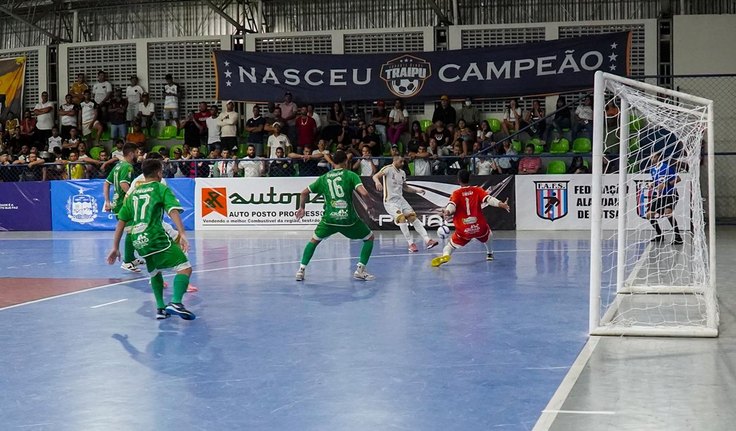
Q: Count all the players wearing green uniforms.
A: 3